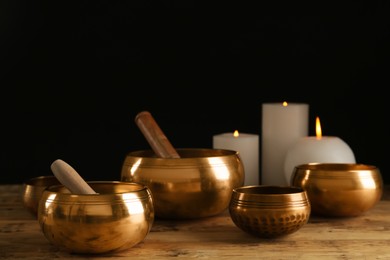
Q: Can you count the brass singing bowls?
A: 5